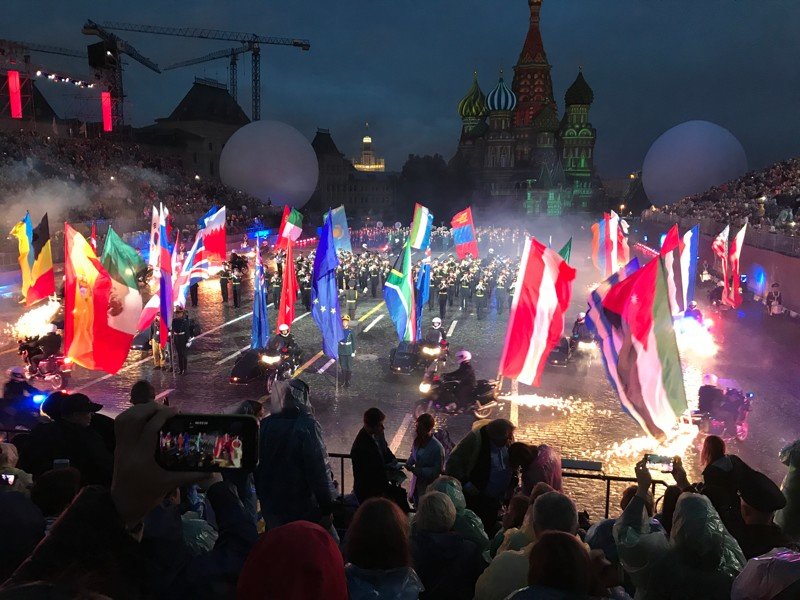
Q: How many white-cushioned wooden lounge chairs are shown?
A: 0